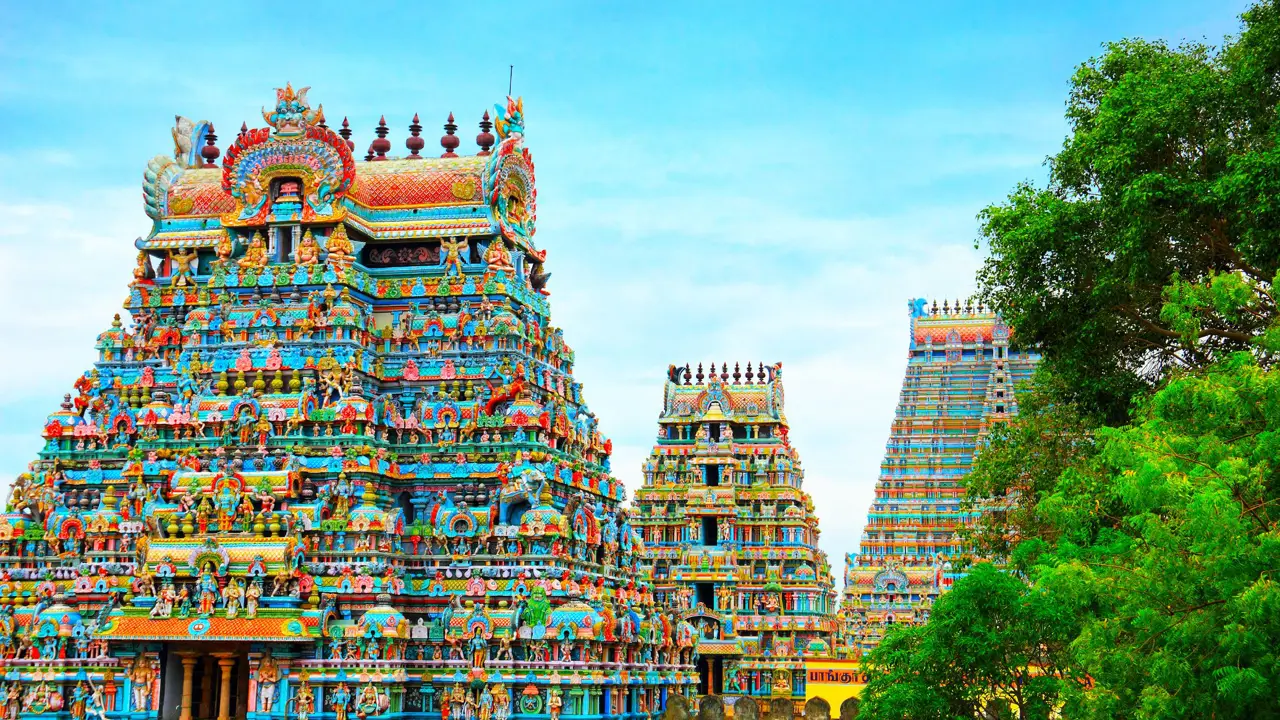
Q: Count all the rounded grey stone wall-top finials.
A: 6